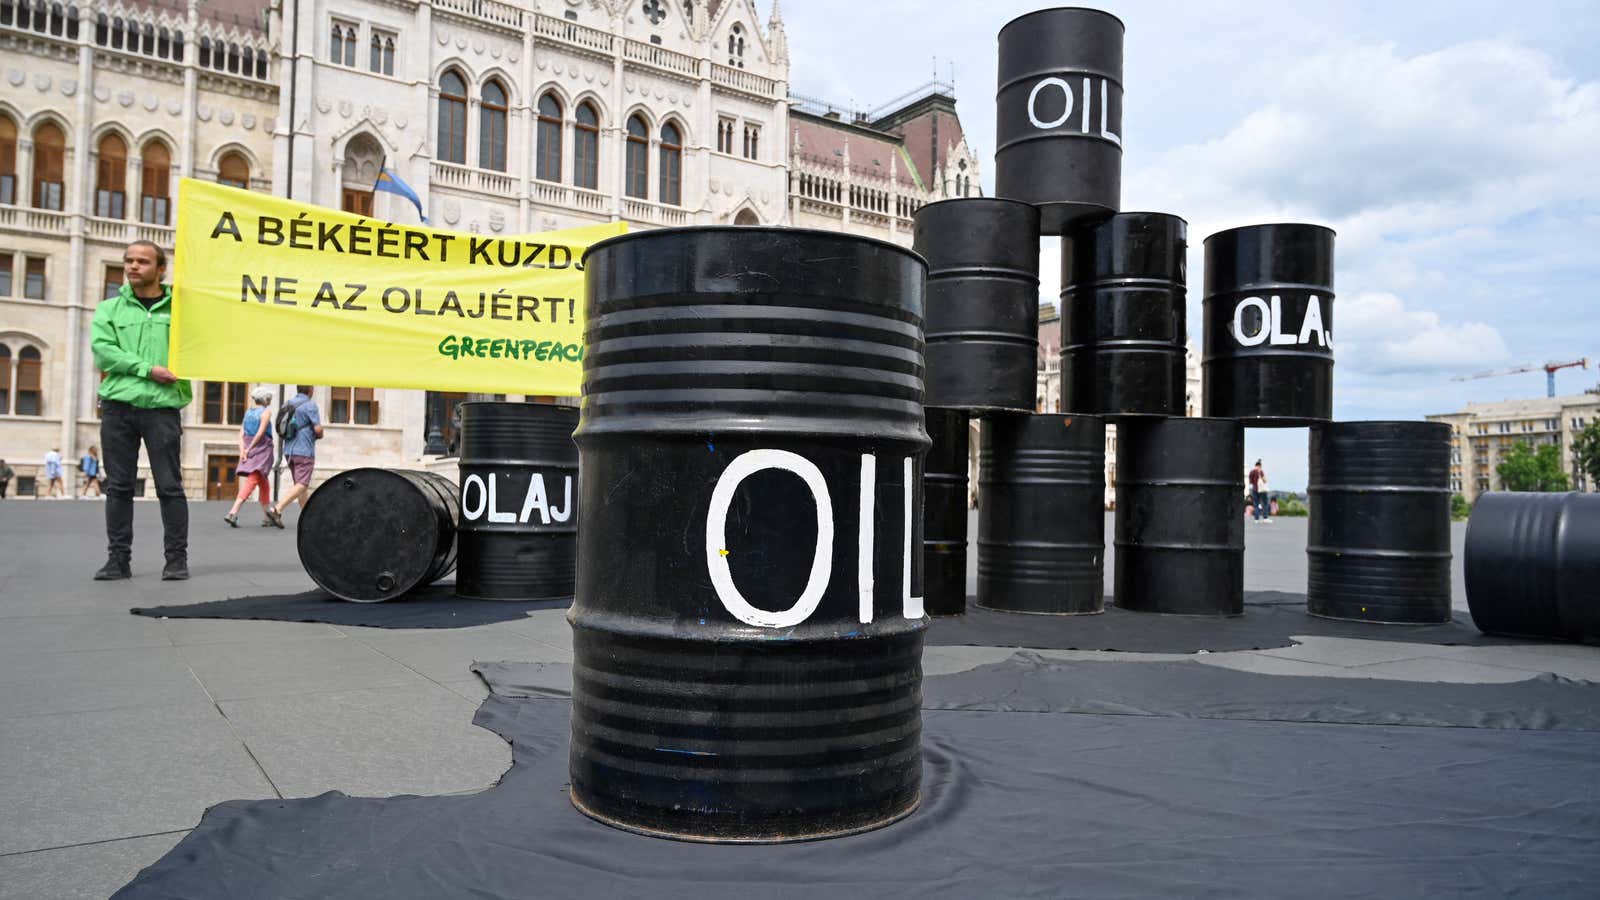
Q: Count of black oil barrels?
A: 12